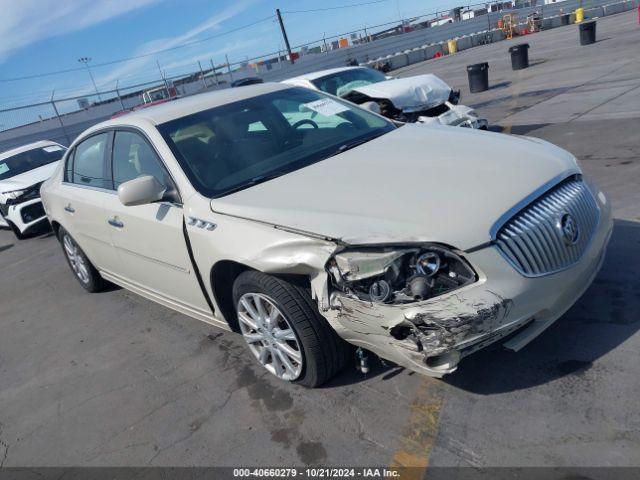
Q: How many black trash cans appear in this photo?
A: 3